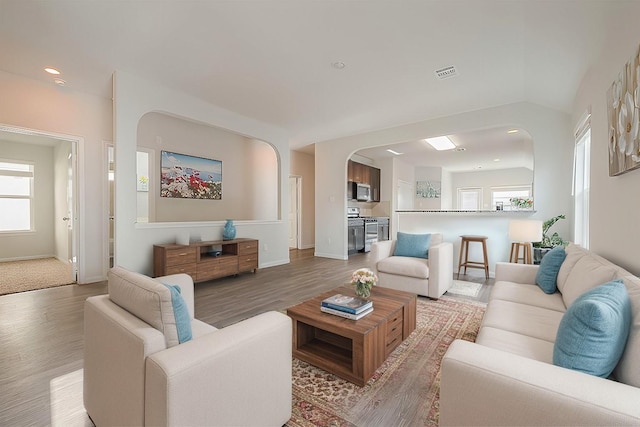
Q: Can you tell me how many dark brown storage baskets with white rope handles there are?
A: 0